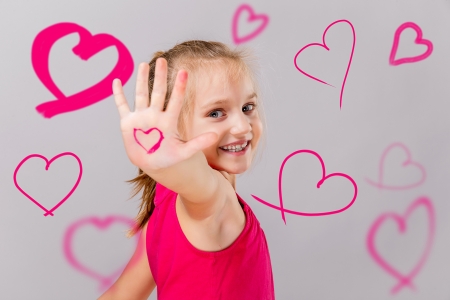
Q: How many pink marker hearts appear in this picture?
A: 10